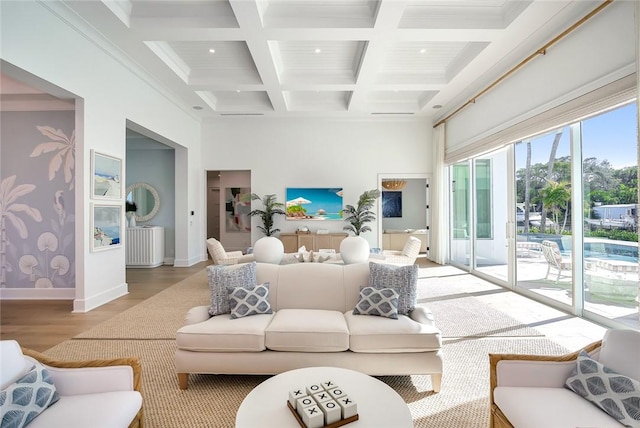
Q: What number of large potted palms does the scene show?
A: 2